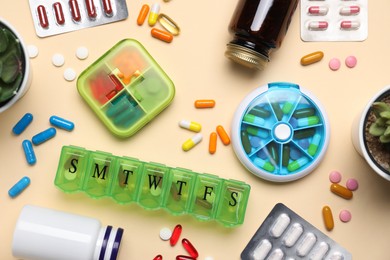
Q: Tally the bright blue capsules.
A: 5